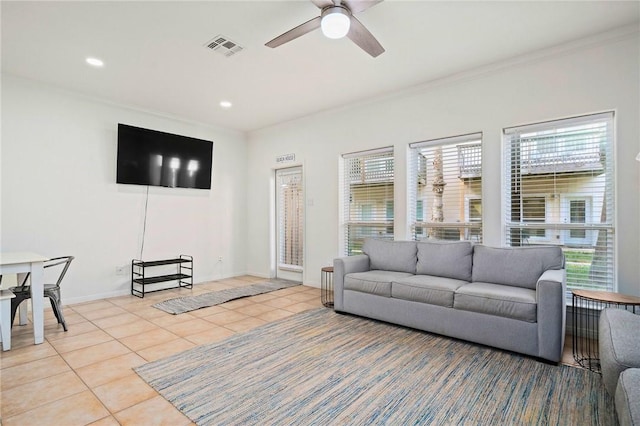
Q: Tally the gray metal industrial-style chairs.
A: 1